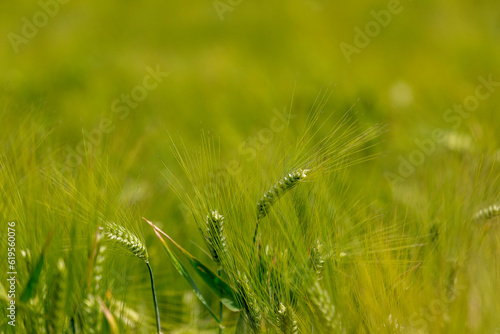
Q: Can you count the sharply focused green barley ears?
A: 3